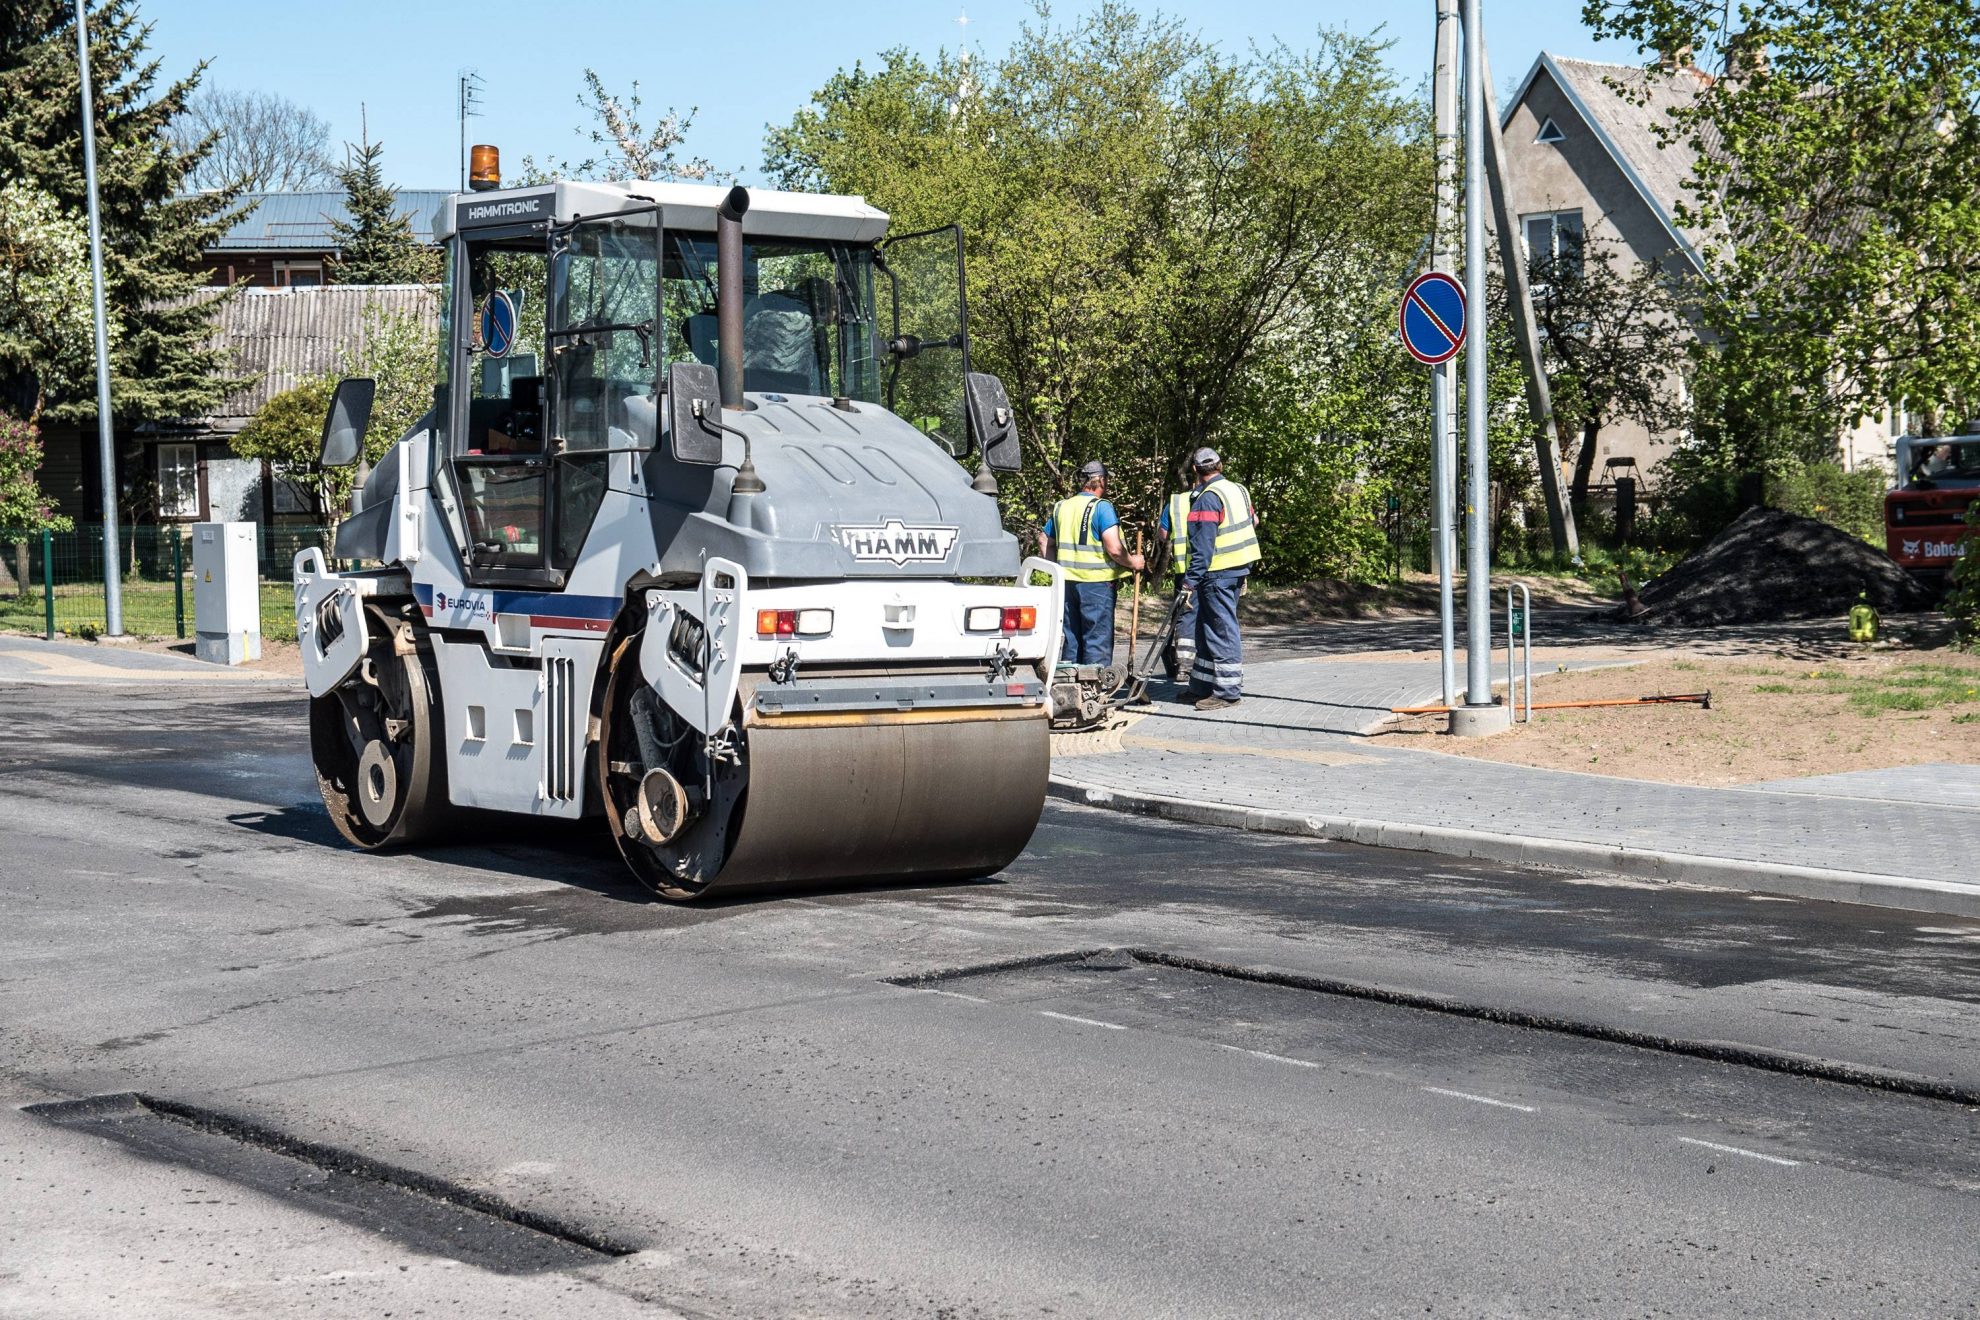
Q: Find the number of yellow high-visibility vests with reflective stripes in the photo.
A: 3